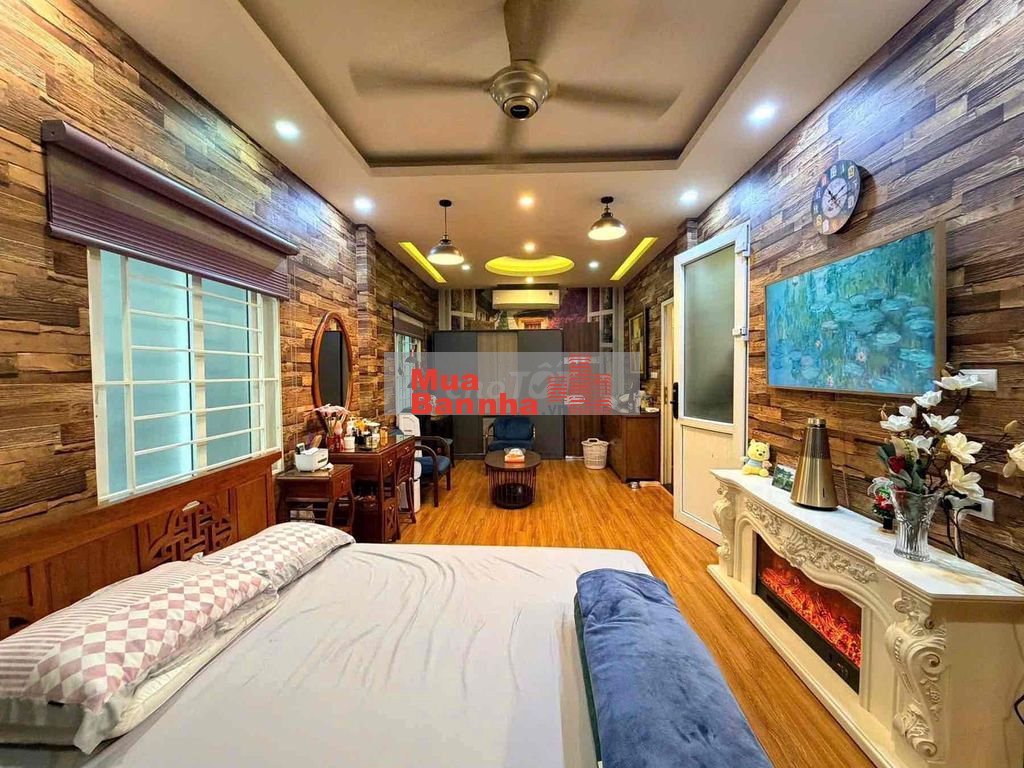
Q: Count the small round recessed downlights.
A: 9